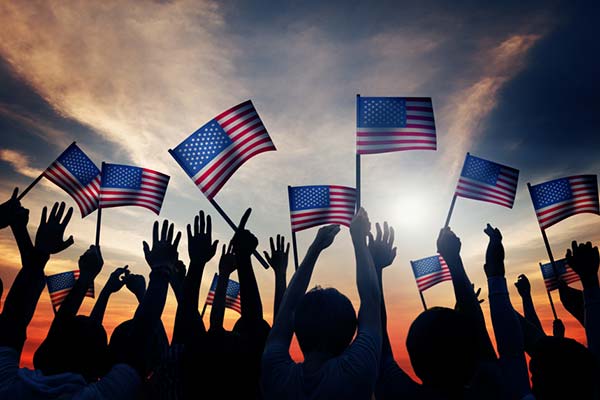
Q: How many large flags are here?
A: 7